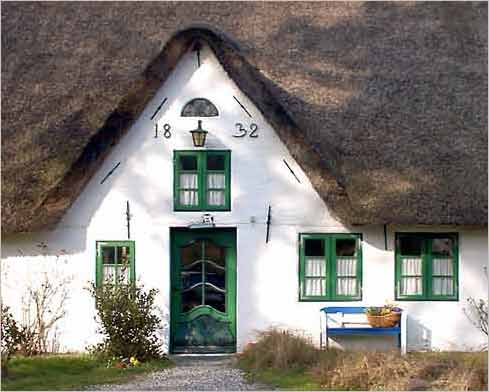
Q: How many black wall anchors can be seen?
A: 8